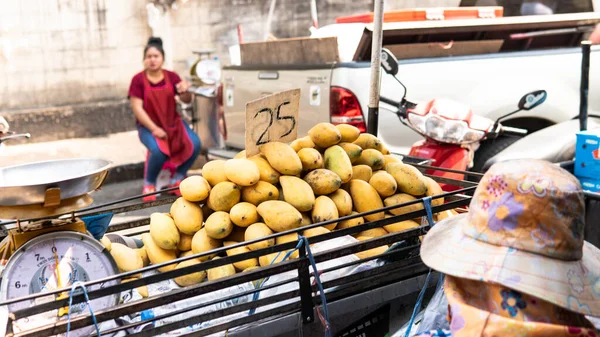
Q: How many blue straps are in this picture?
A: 3